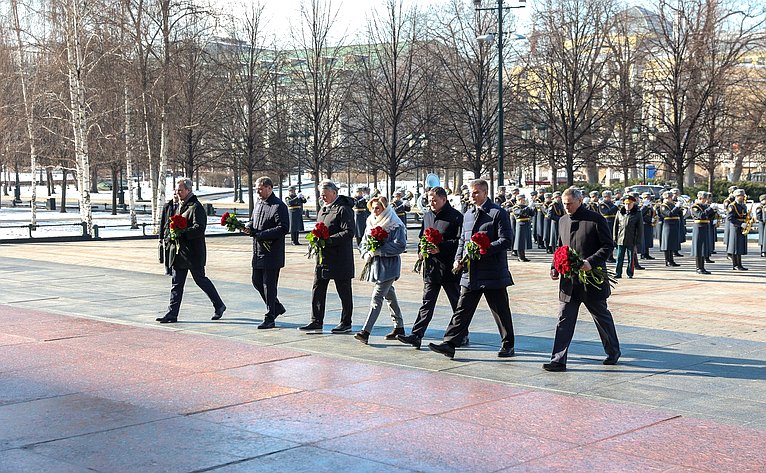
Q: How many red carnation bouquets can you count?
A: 7